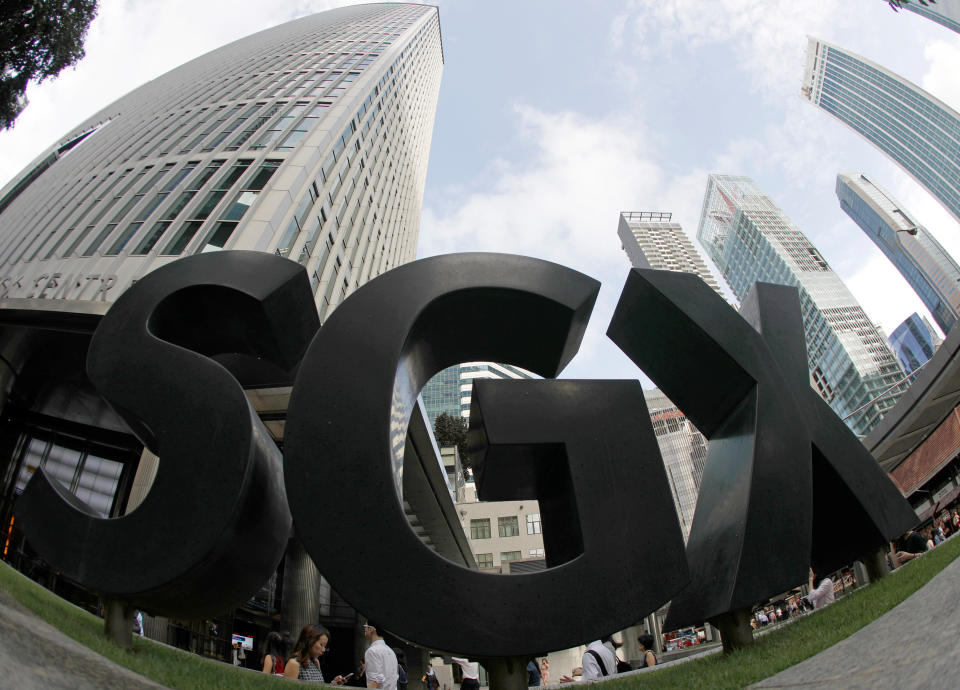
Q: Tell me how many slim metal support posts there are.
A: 4